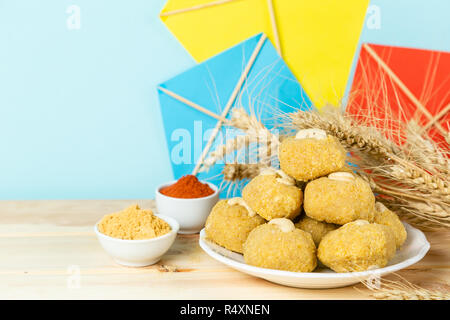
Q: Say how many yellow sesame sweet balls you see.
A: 8